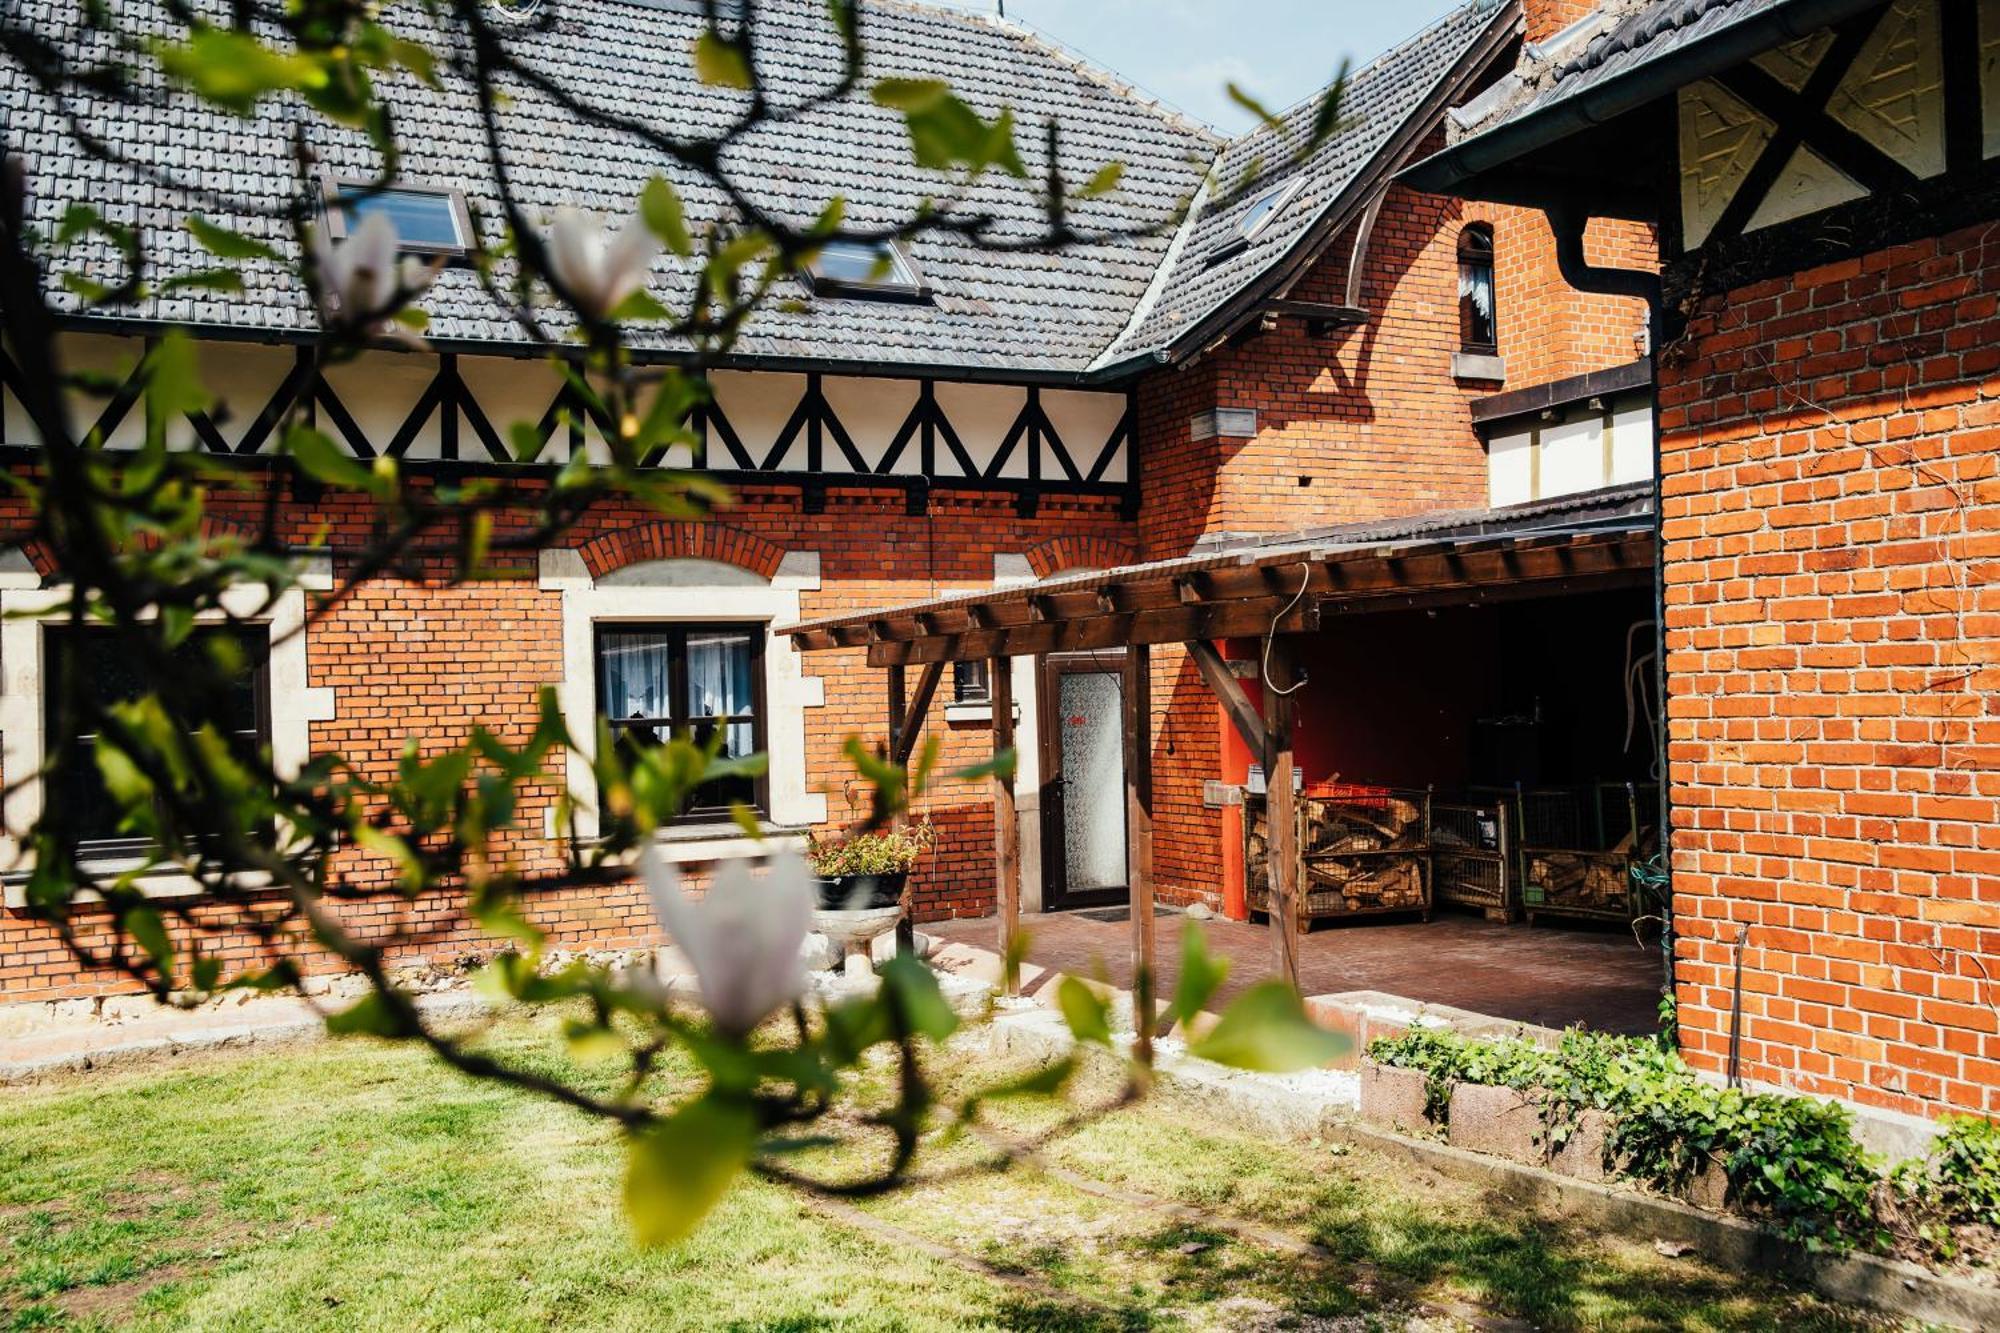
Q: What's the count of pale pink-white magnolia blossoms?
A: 3